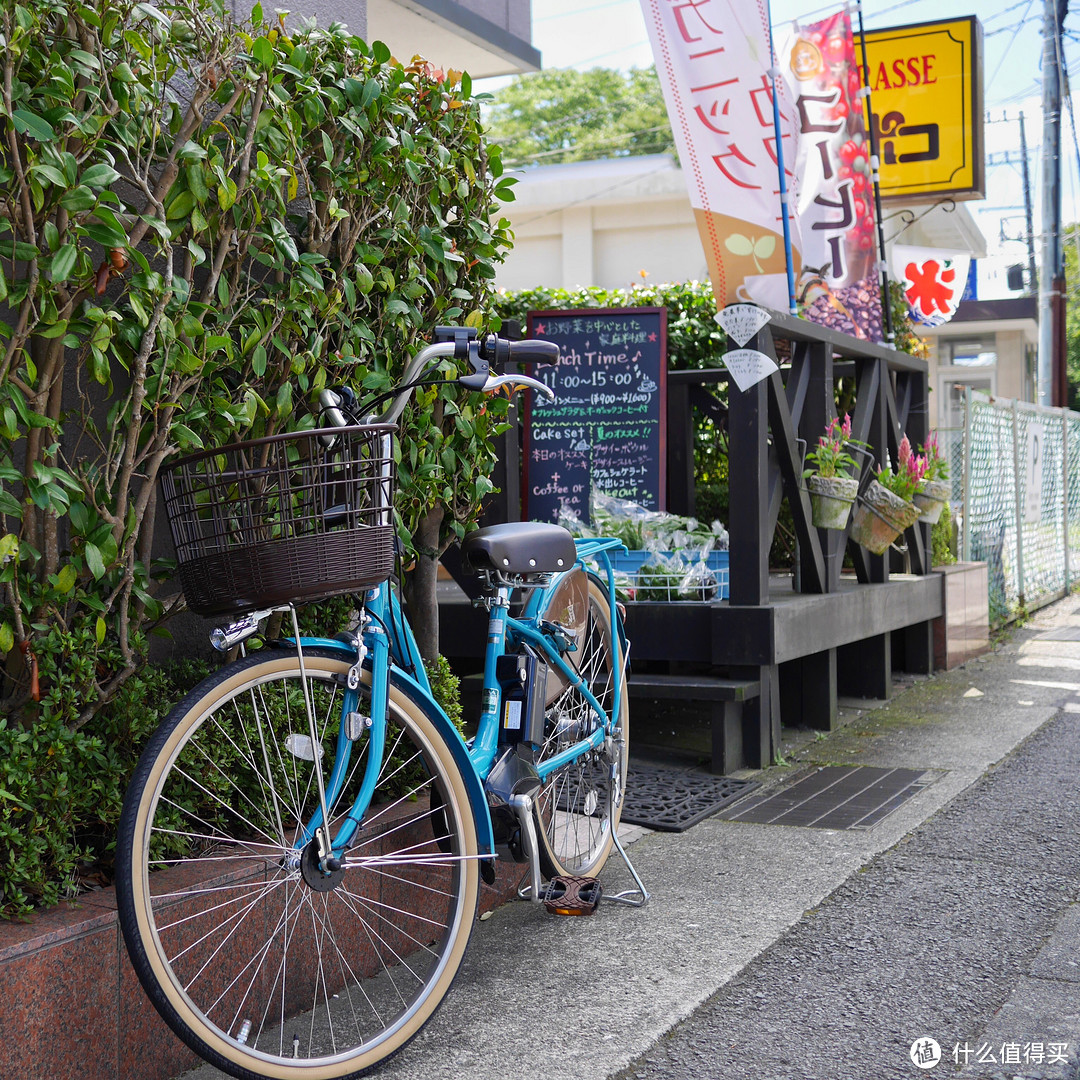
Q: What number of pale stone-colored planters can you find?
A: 3